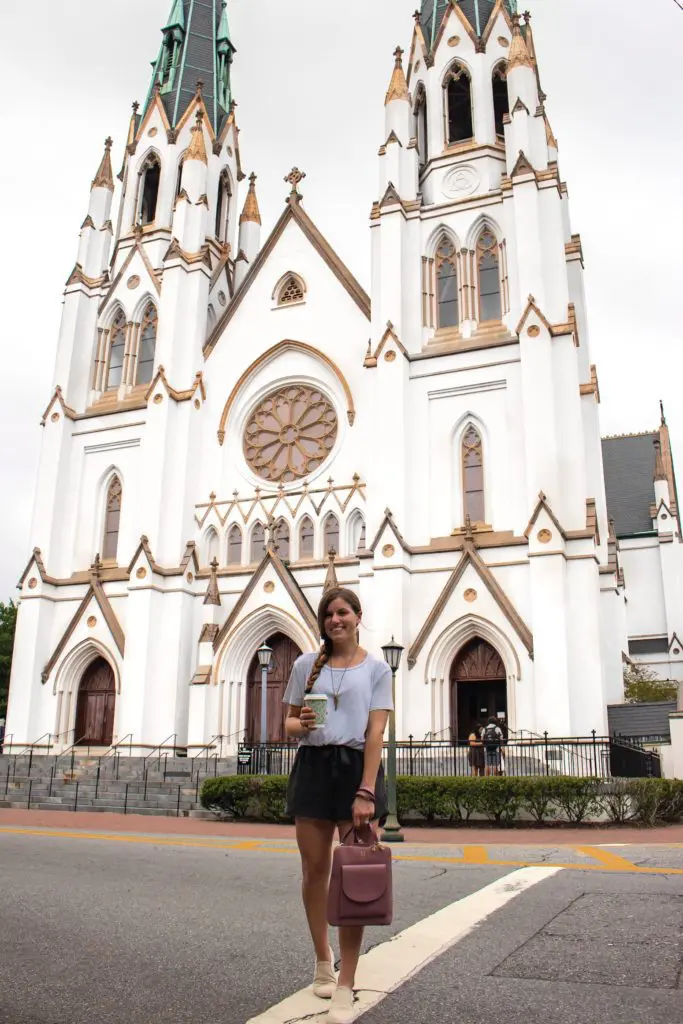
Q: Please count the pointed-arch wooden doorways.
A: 3